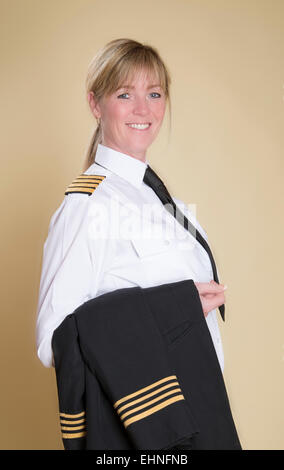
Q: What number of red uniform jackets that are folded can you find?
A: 0